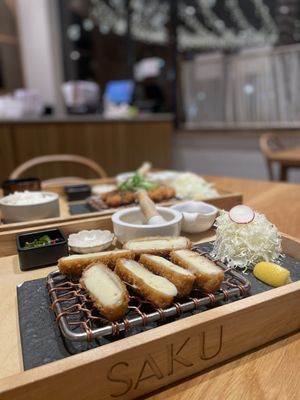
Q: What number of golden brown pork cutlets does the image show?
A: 6